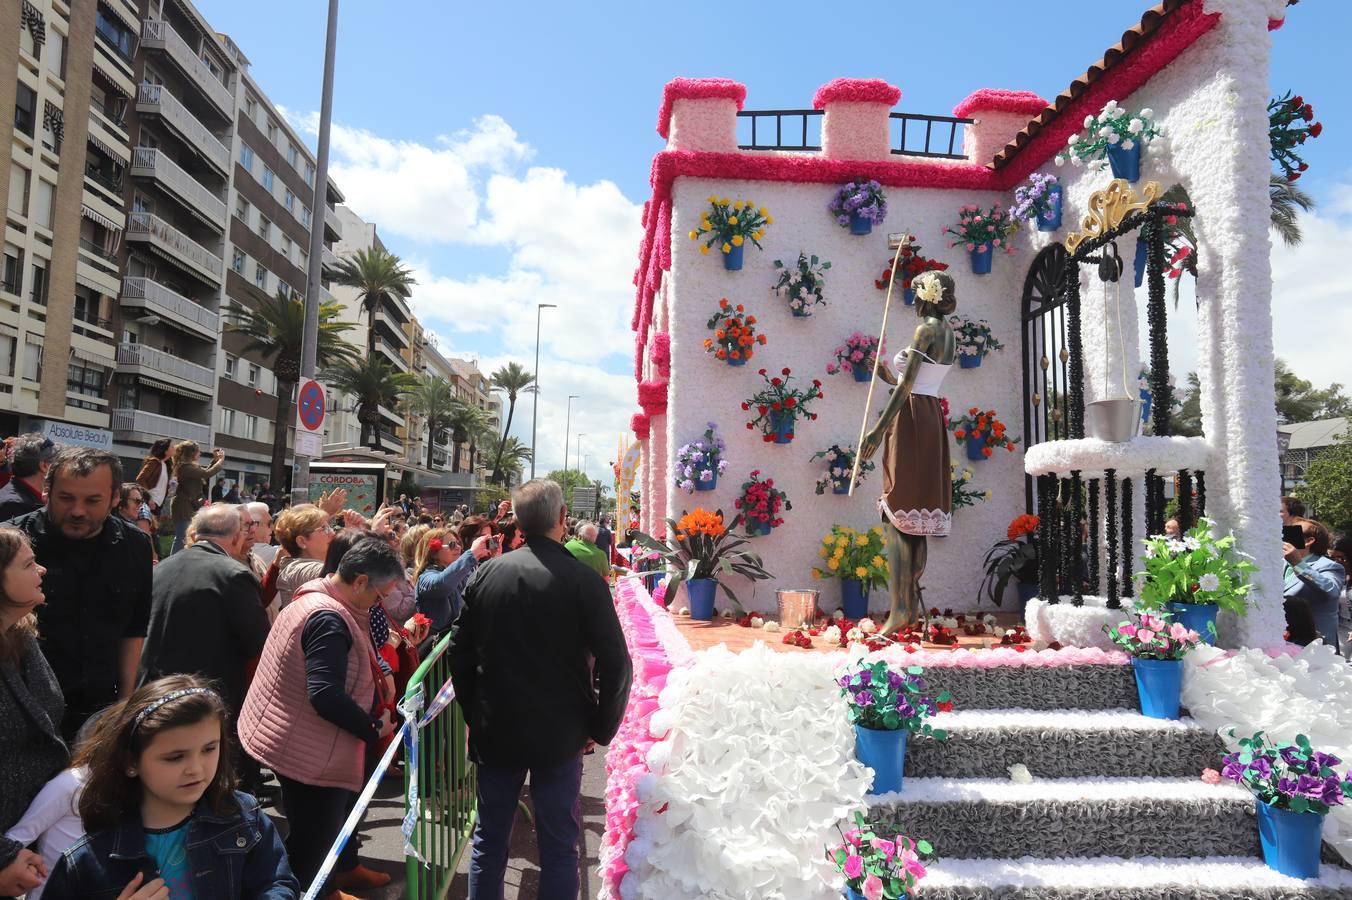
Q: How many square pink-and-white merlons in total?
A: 3